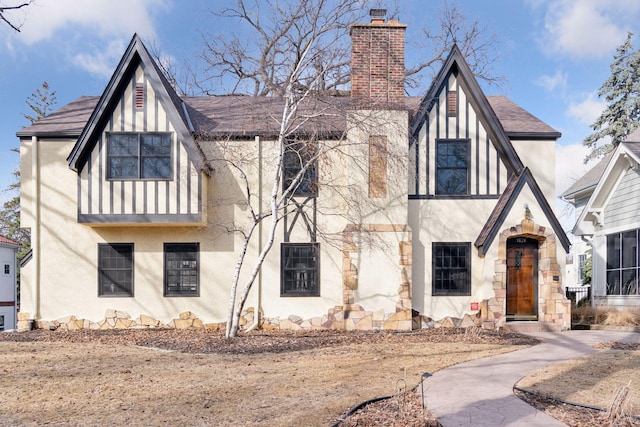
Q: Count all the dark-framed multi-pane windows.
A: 7